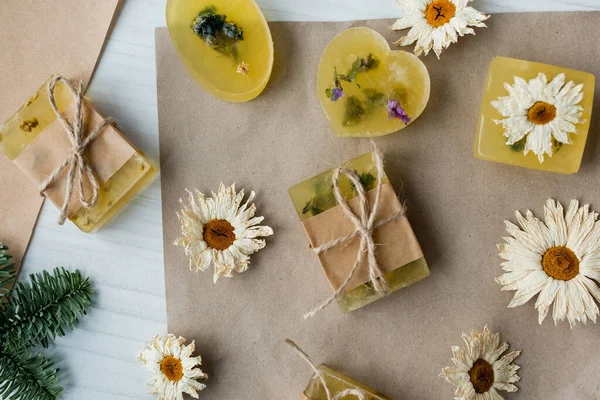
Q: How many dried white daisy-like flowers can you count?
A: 6